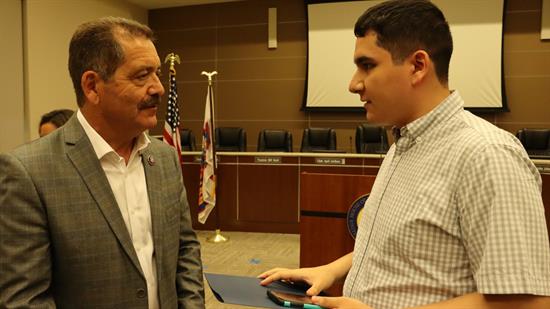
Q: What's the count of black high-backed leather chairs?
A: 6